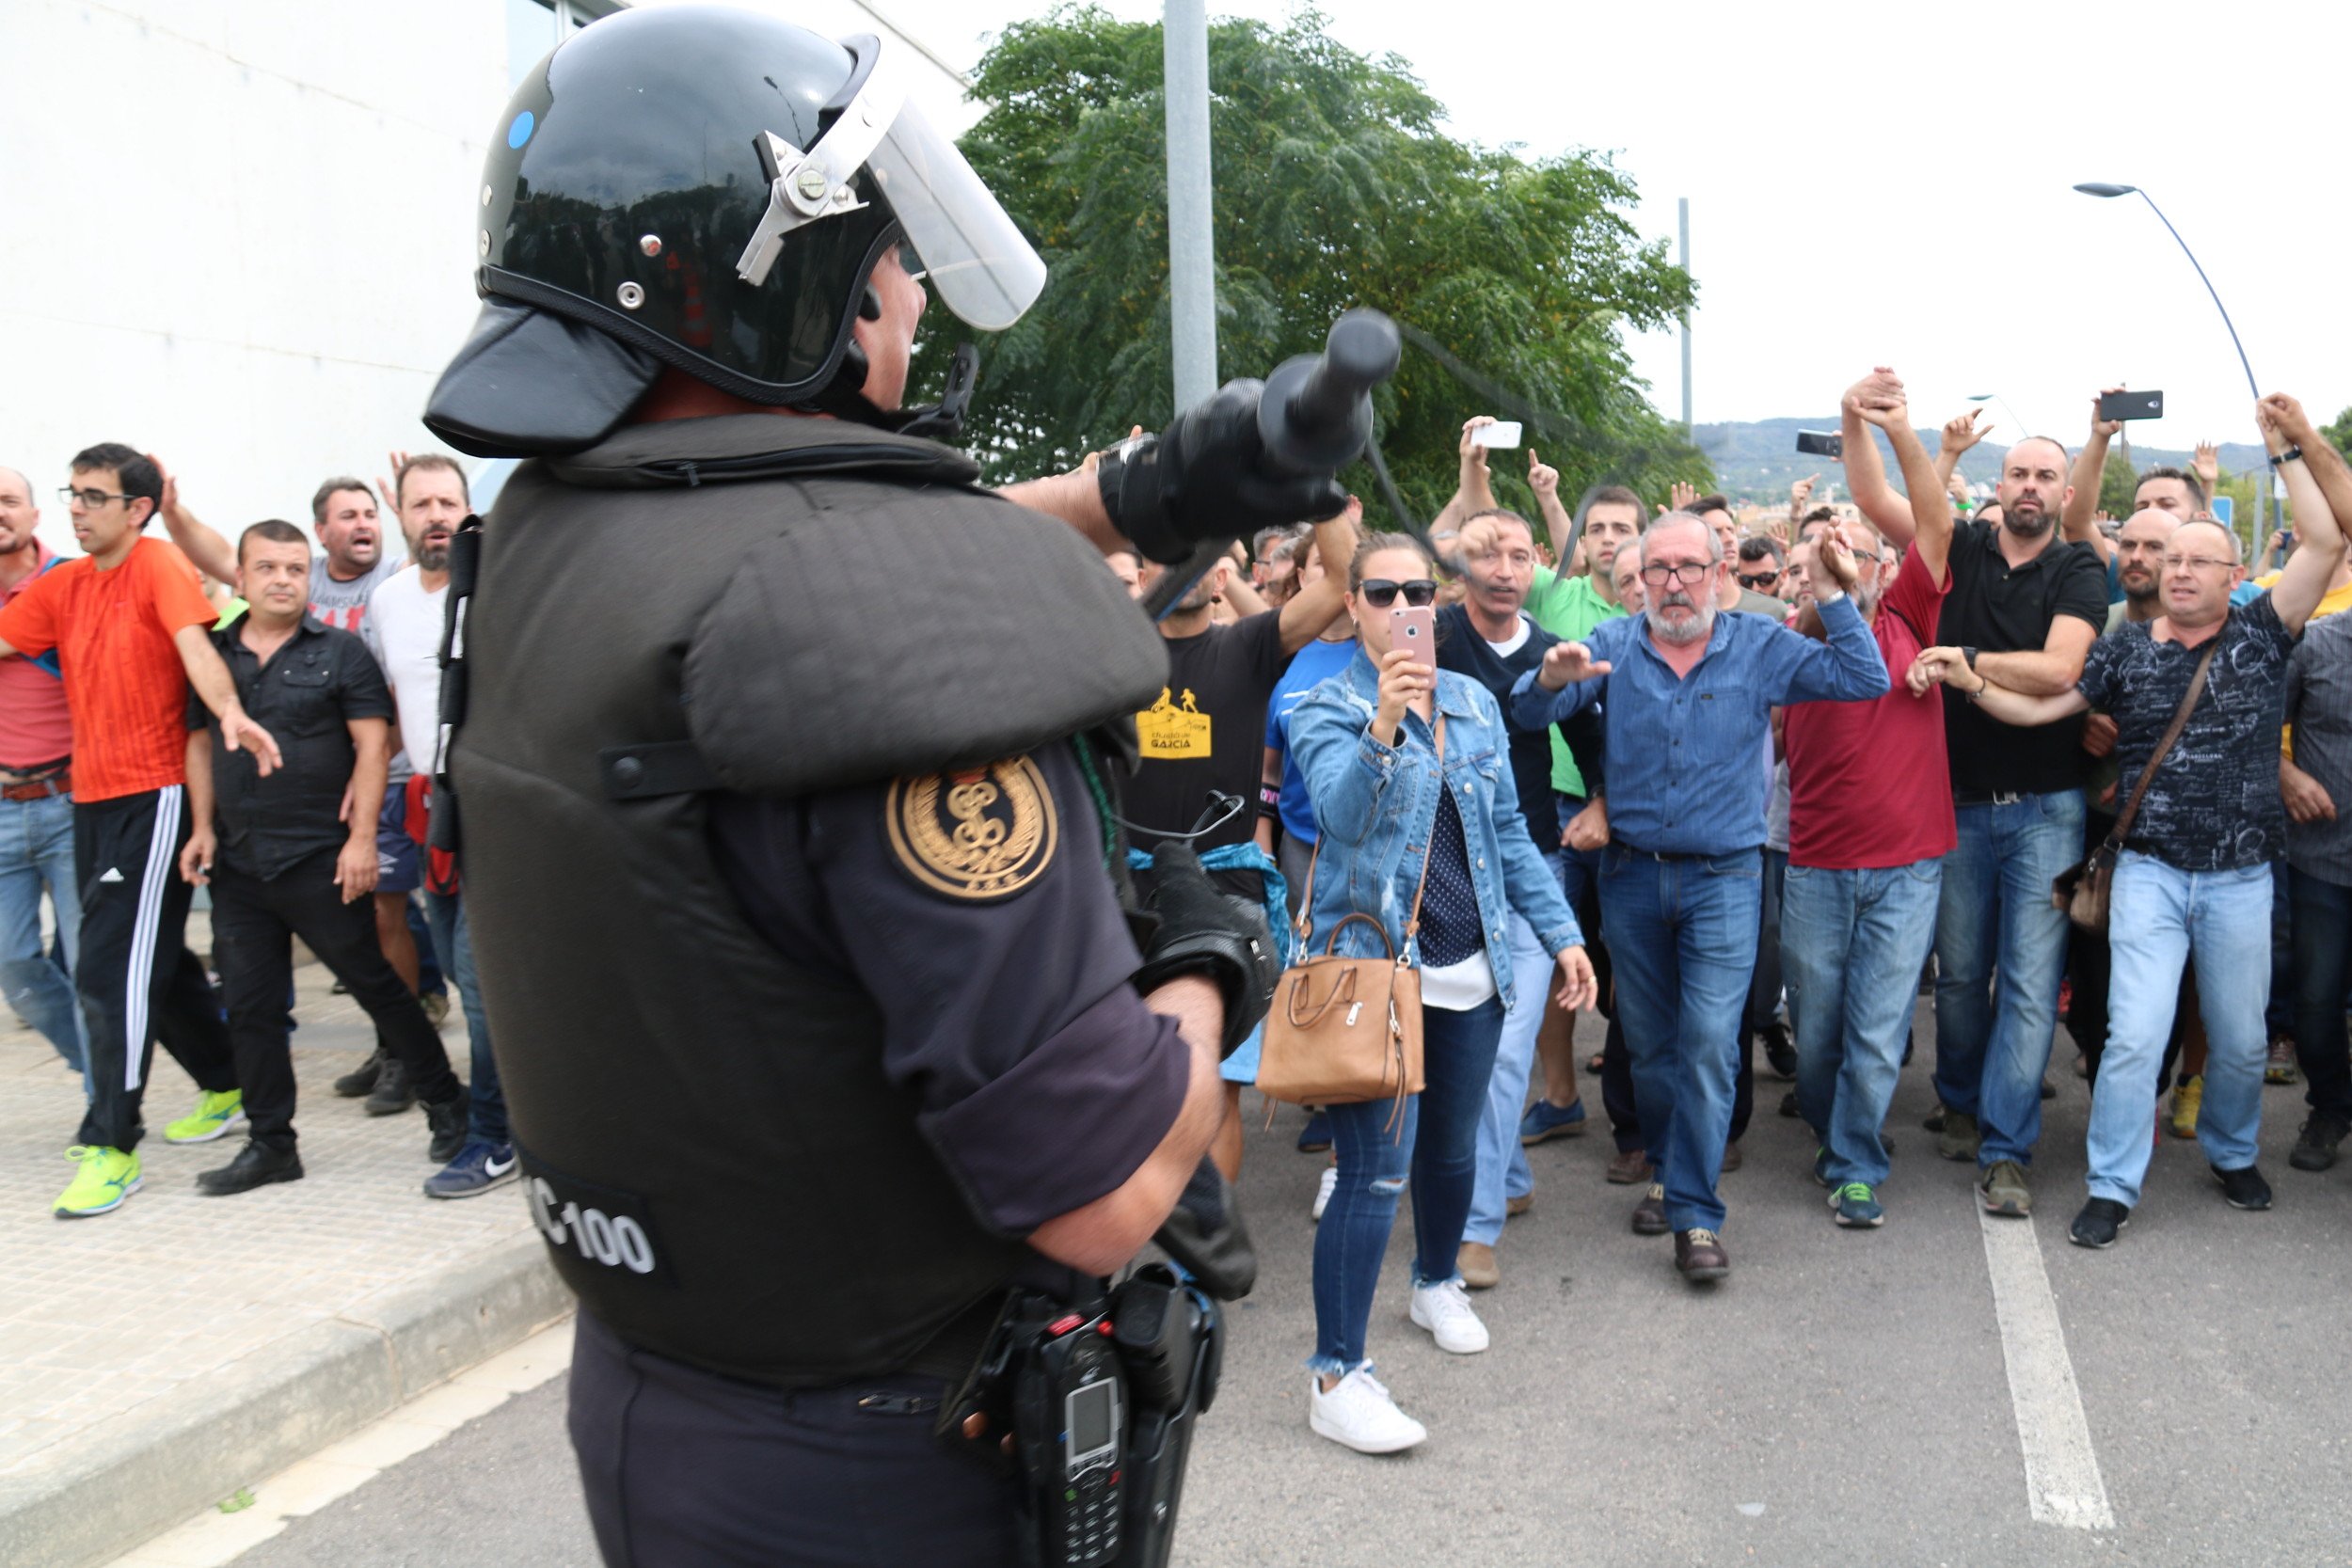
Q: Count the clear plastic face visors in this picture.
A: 1